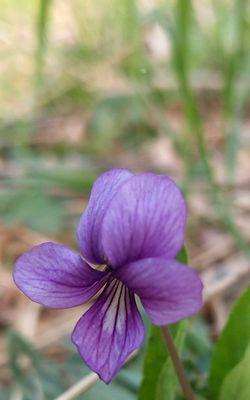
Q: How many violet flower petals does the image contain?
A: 5